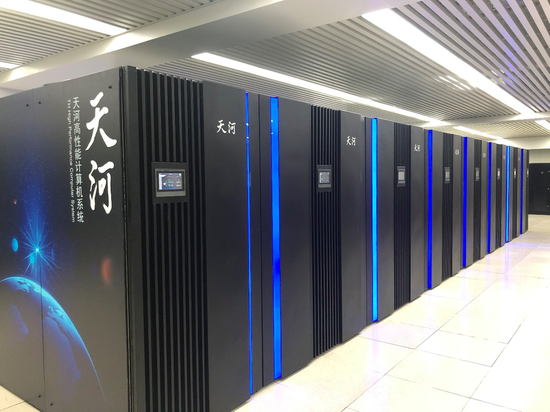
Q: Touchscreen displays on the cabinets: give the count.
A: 8